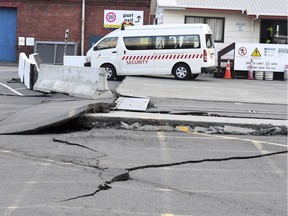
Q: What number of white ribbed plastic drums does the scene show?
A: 2